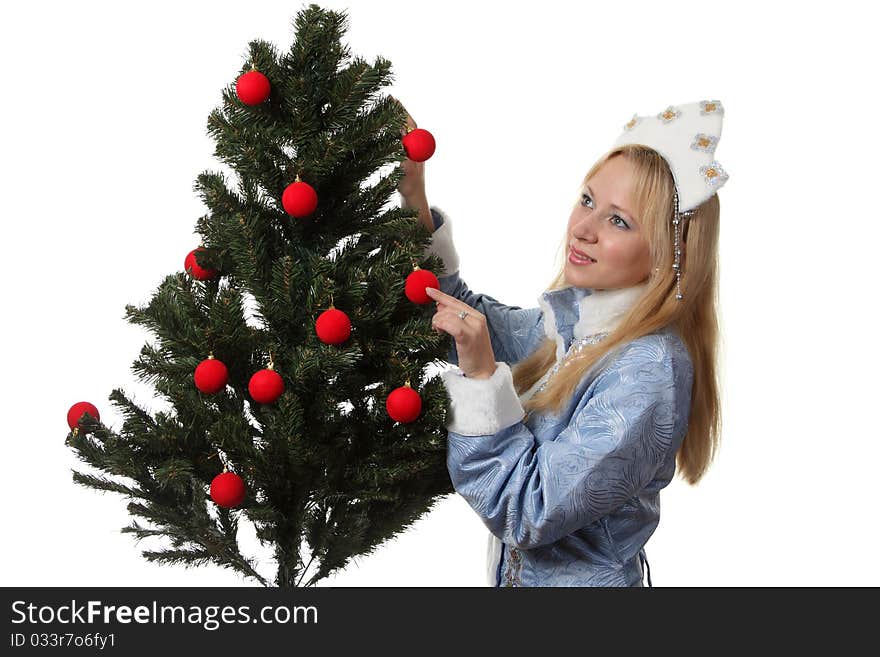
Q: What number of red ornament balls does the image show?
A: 11